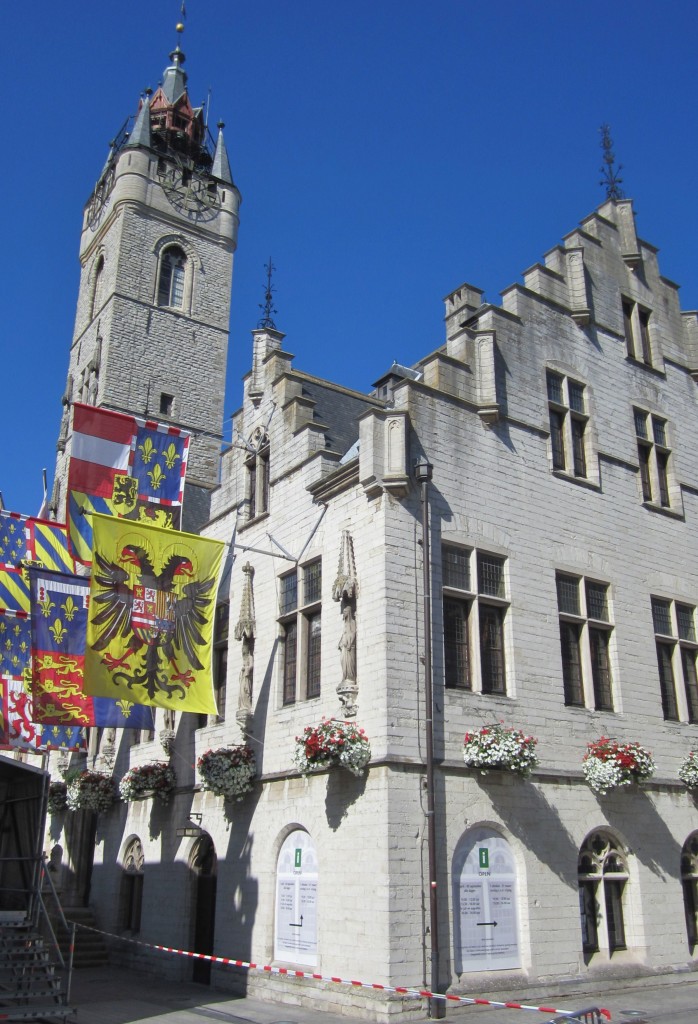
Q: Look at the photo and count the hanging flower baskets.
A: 8